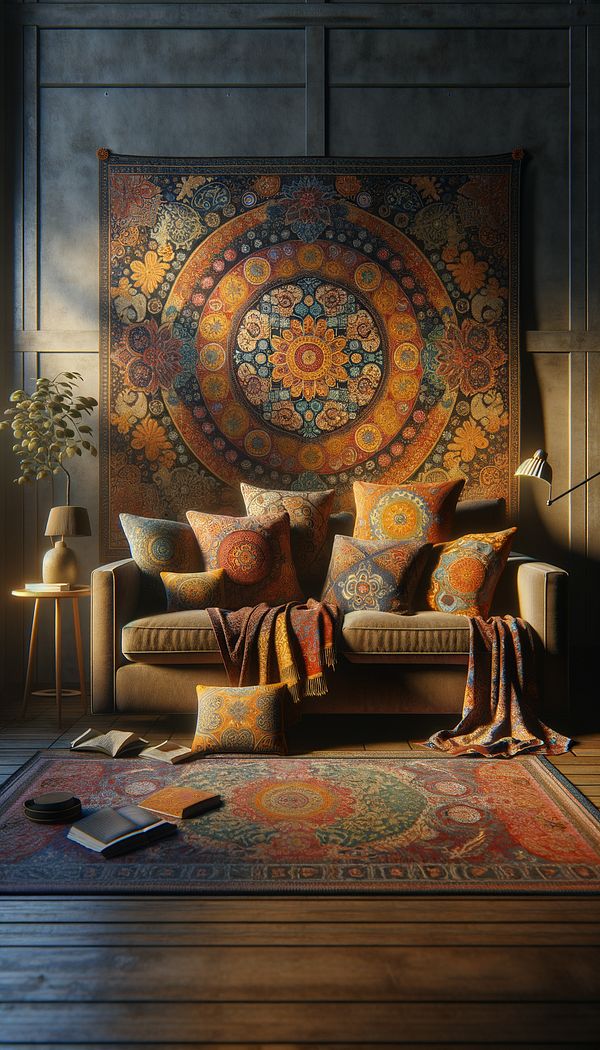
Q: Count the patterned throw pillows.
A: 8